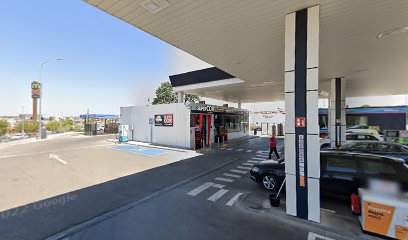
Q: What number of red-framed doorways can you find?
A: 1